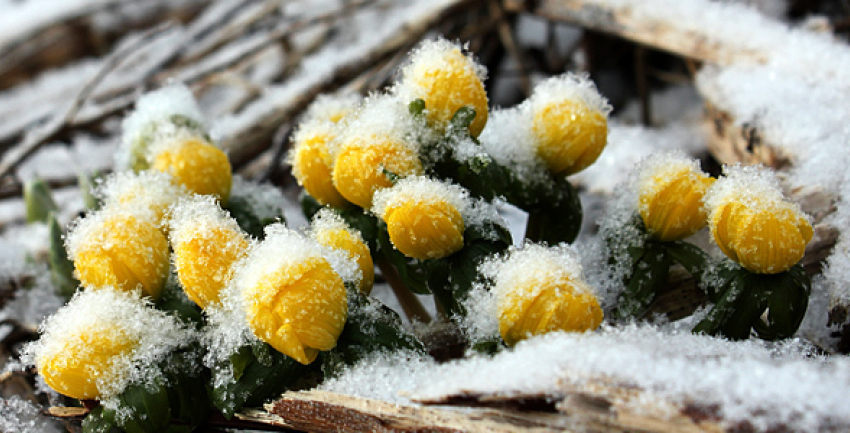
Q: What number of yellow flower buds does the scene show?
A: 15